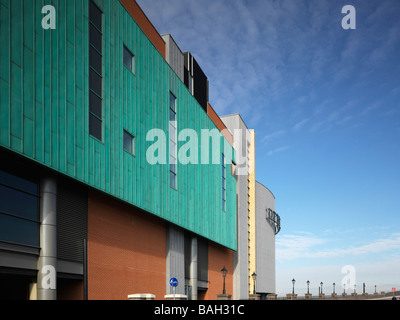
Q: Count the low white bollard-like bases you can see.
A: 2